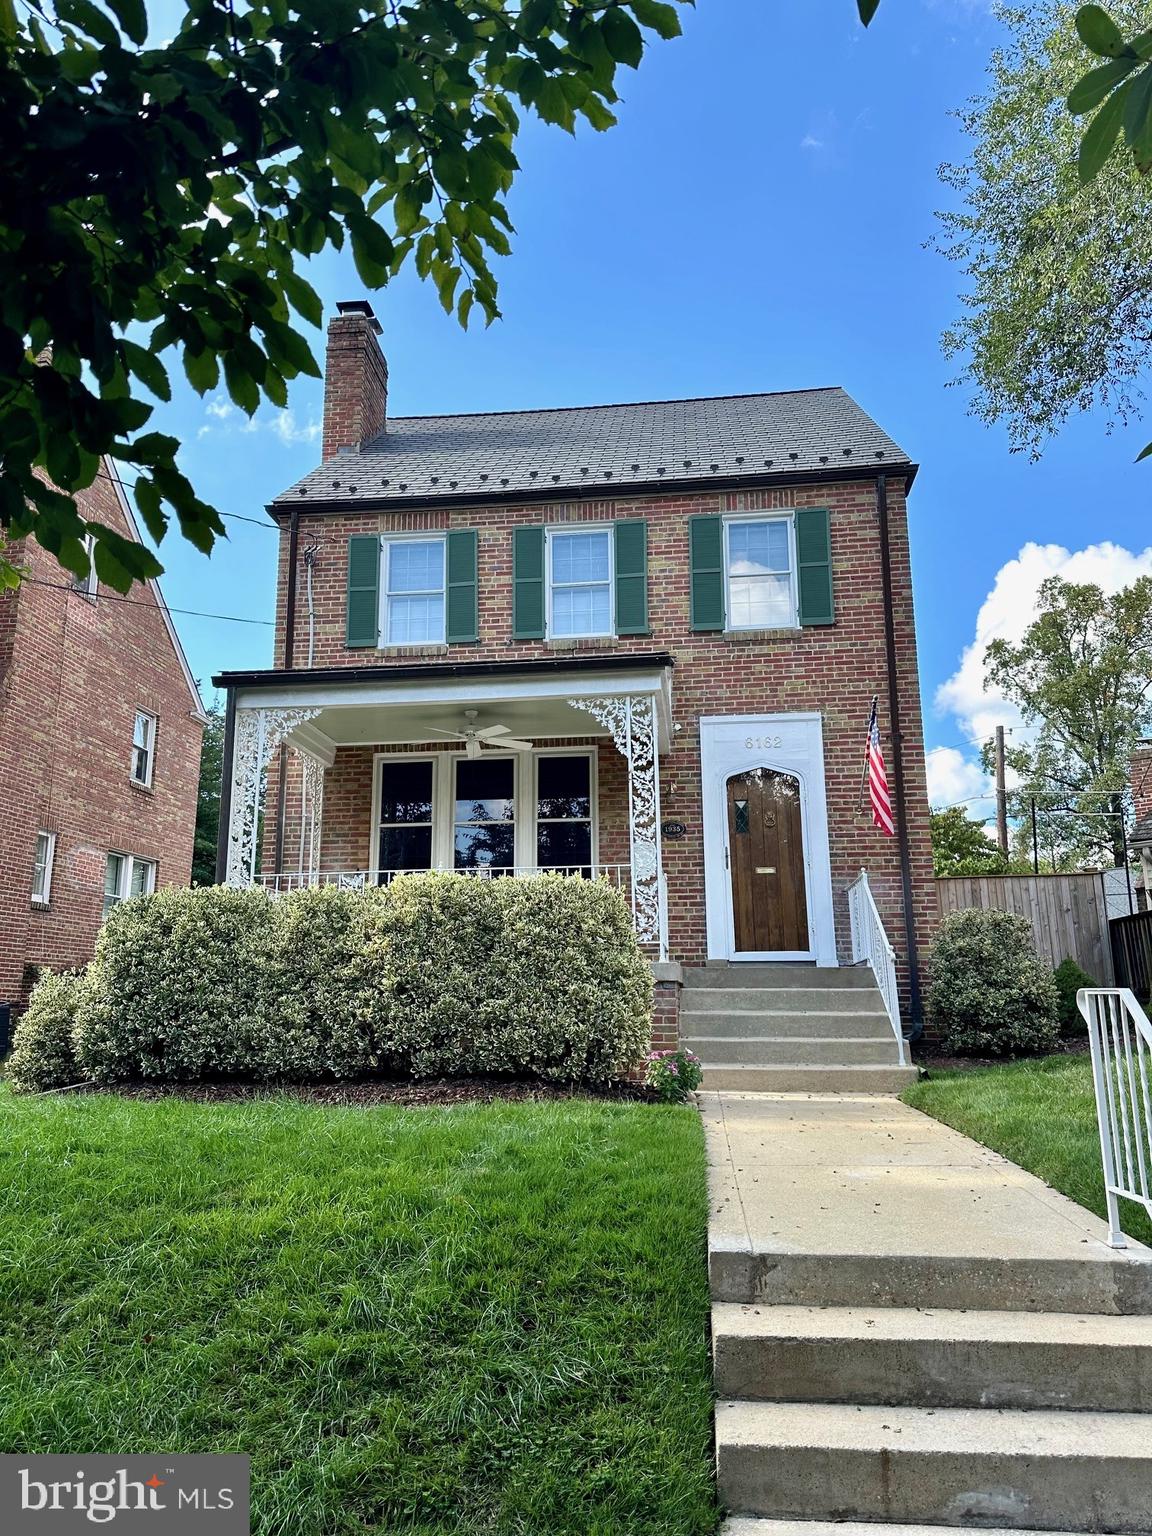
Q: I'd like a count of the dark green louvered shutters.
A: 6